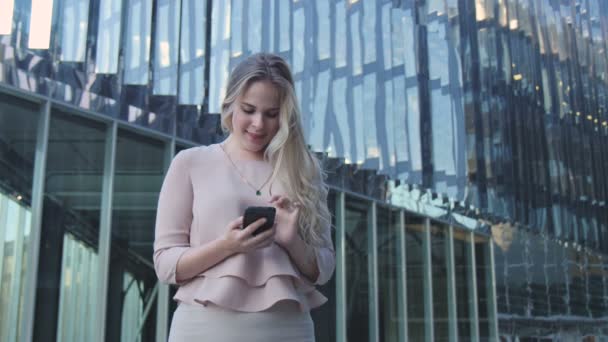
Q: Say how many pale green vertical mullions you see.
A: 10